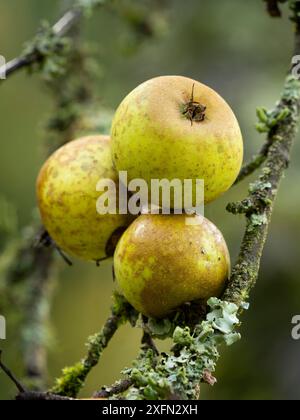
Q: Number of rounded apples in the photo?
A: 3